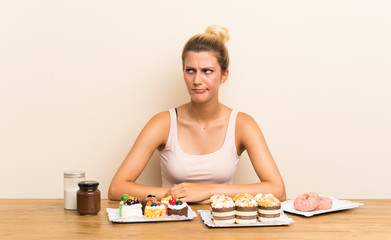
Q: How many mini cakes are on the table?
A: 12